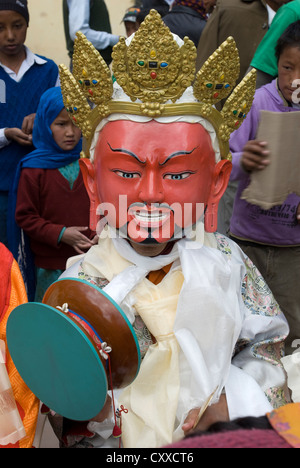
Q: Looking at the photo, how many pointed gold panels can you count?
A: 5